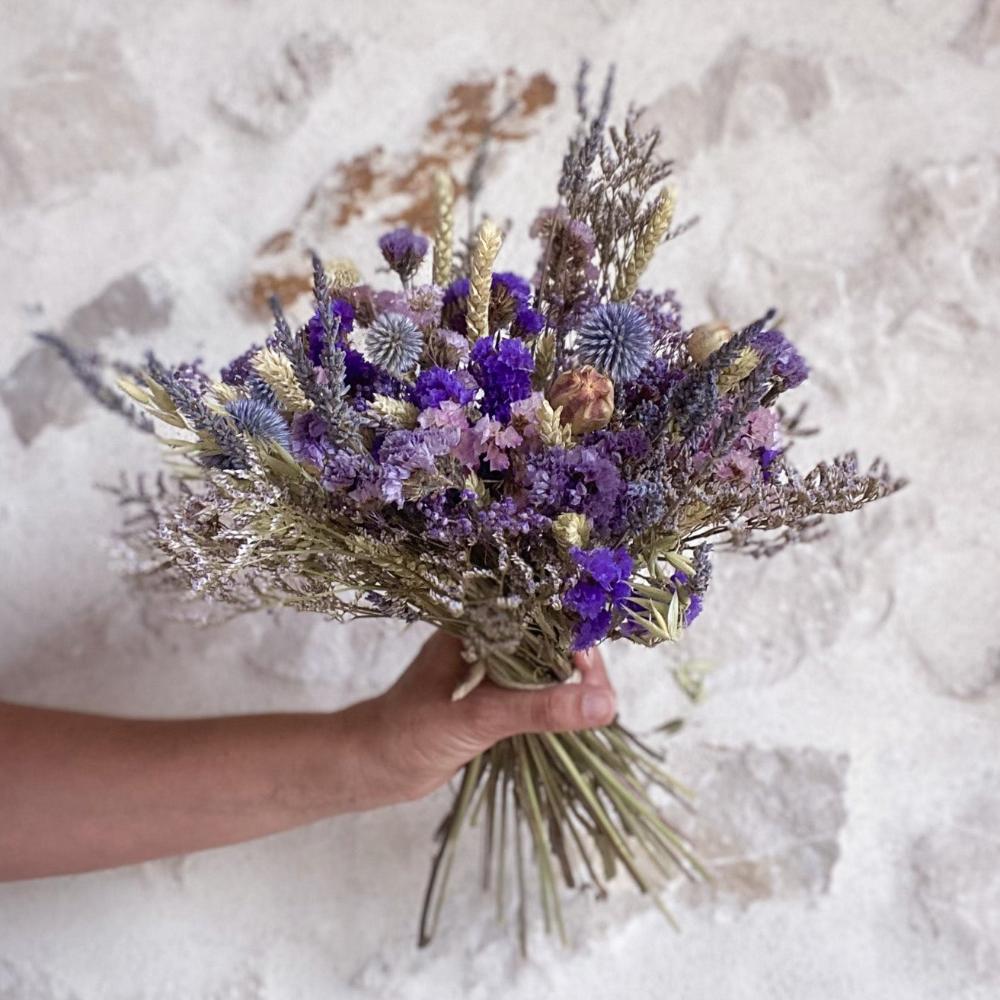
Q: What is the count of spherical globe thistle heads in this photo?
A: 3